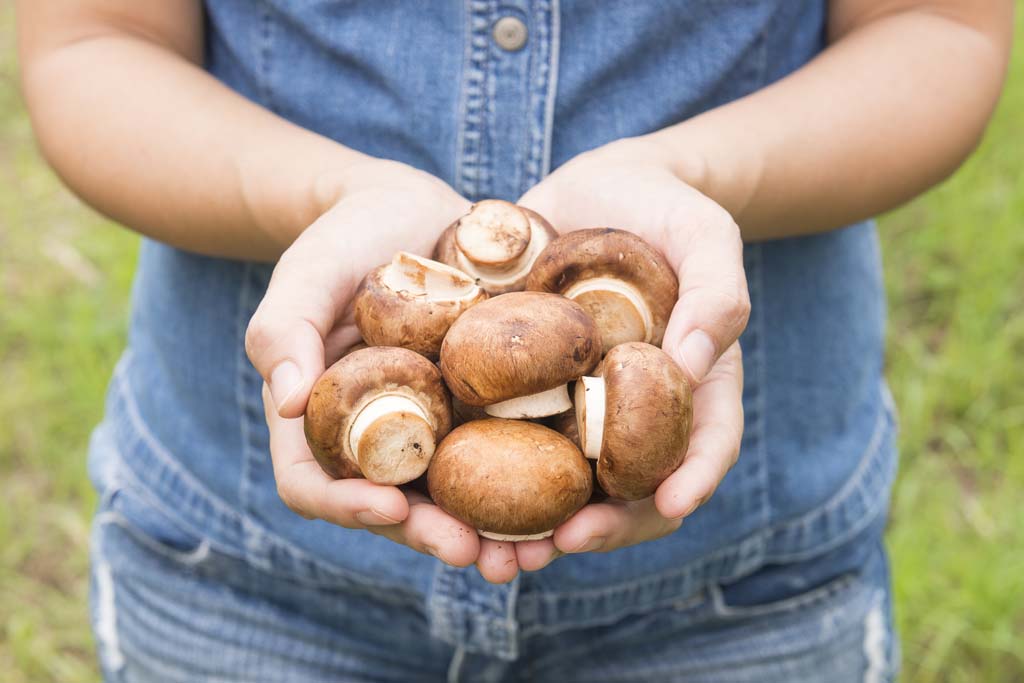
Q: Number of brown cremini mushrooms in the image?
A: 7